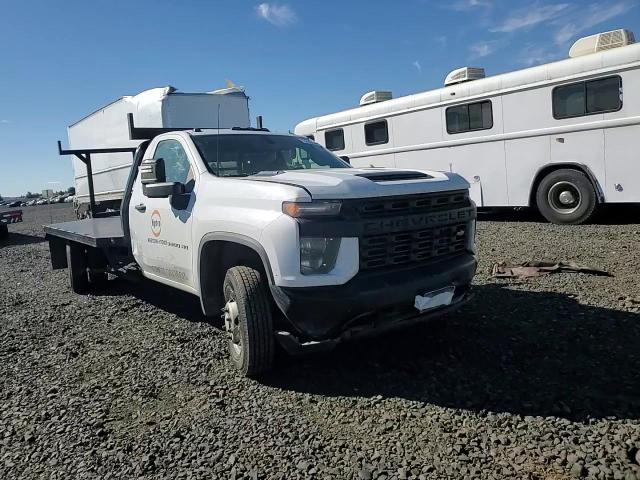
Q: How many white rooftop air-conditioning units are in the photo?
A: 3